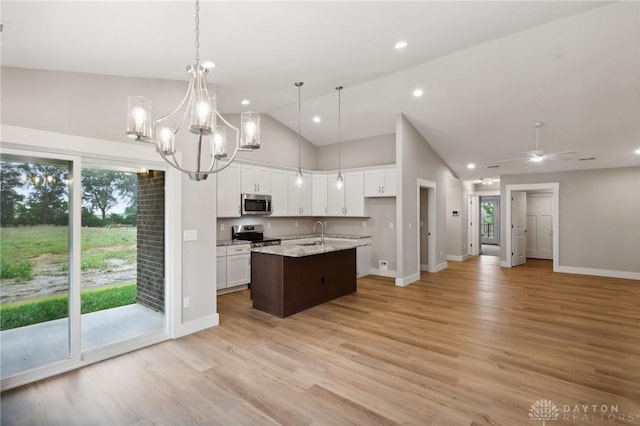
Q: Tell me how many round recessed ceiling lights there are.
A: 7